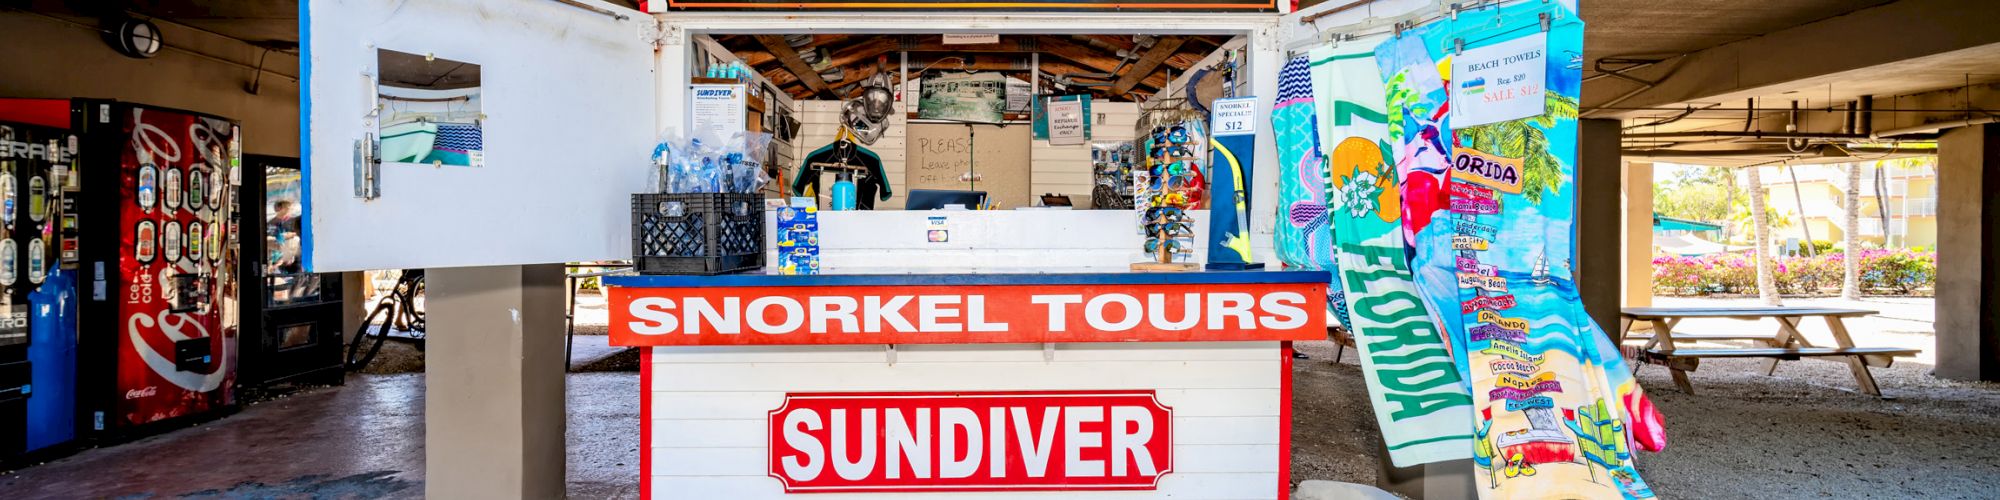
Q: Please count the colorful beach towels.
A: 4